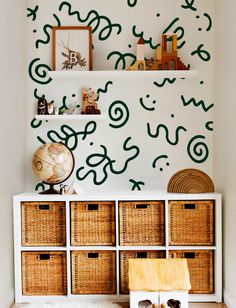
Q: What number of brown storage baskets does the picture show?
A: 8